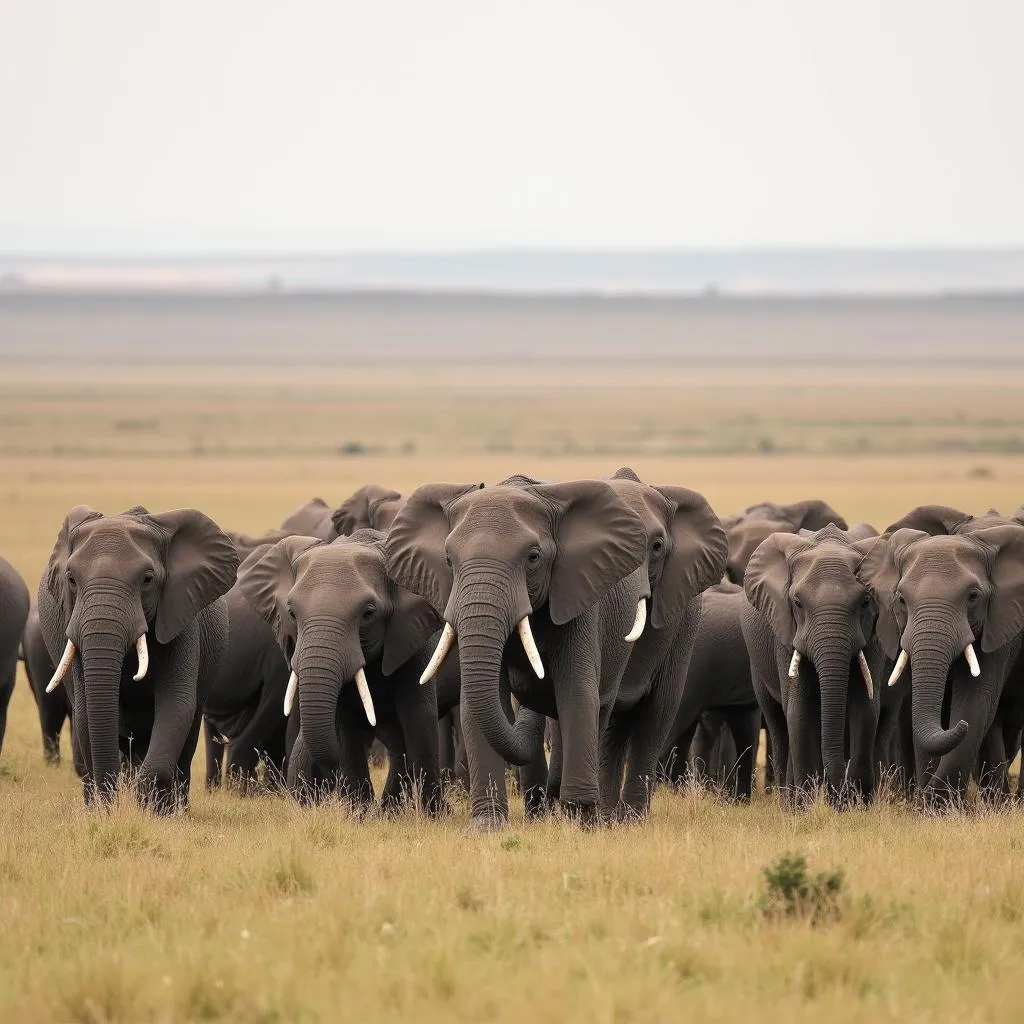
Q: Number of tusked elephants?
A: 6